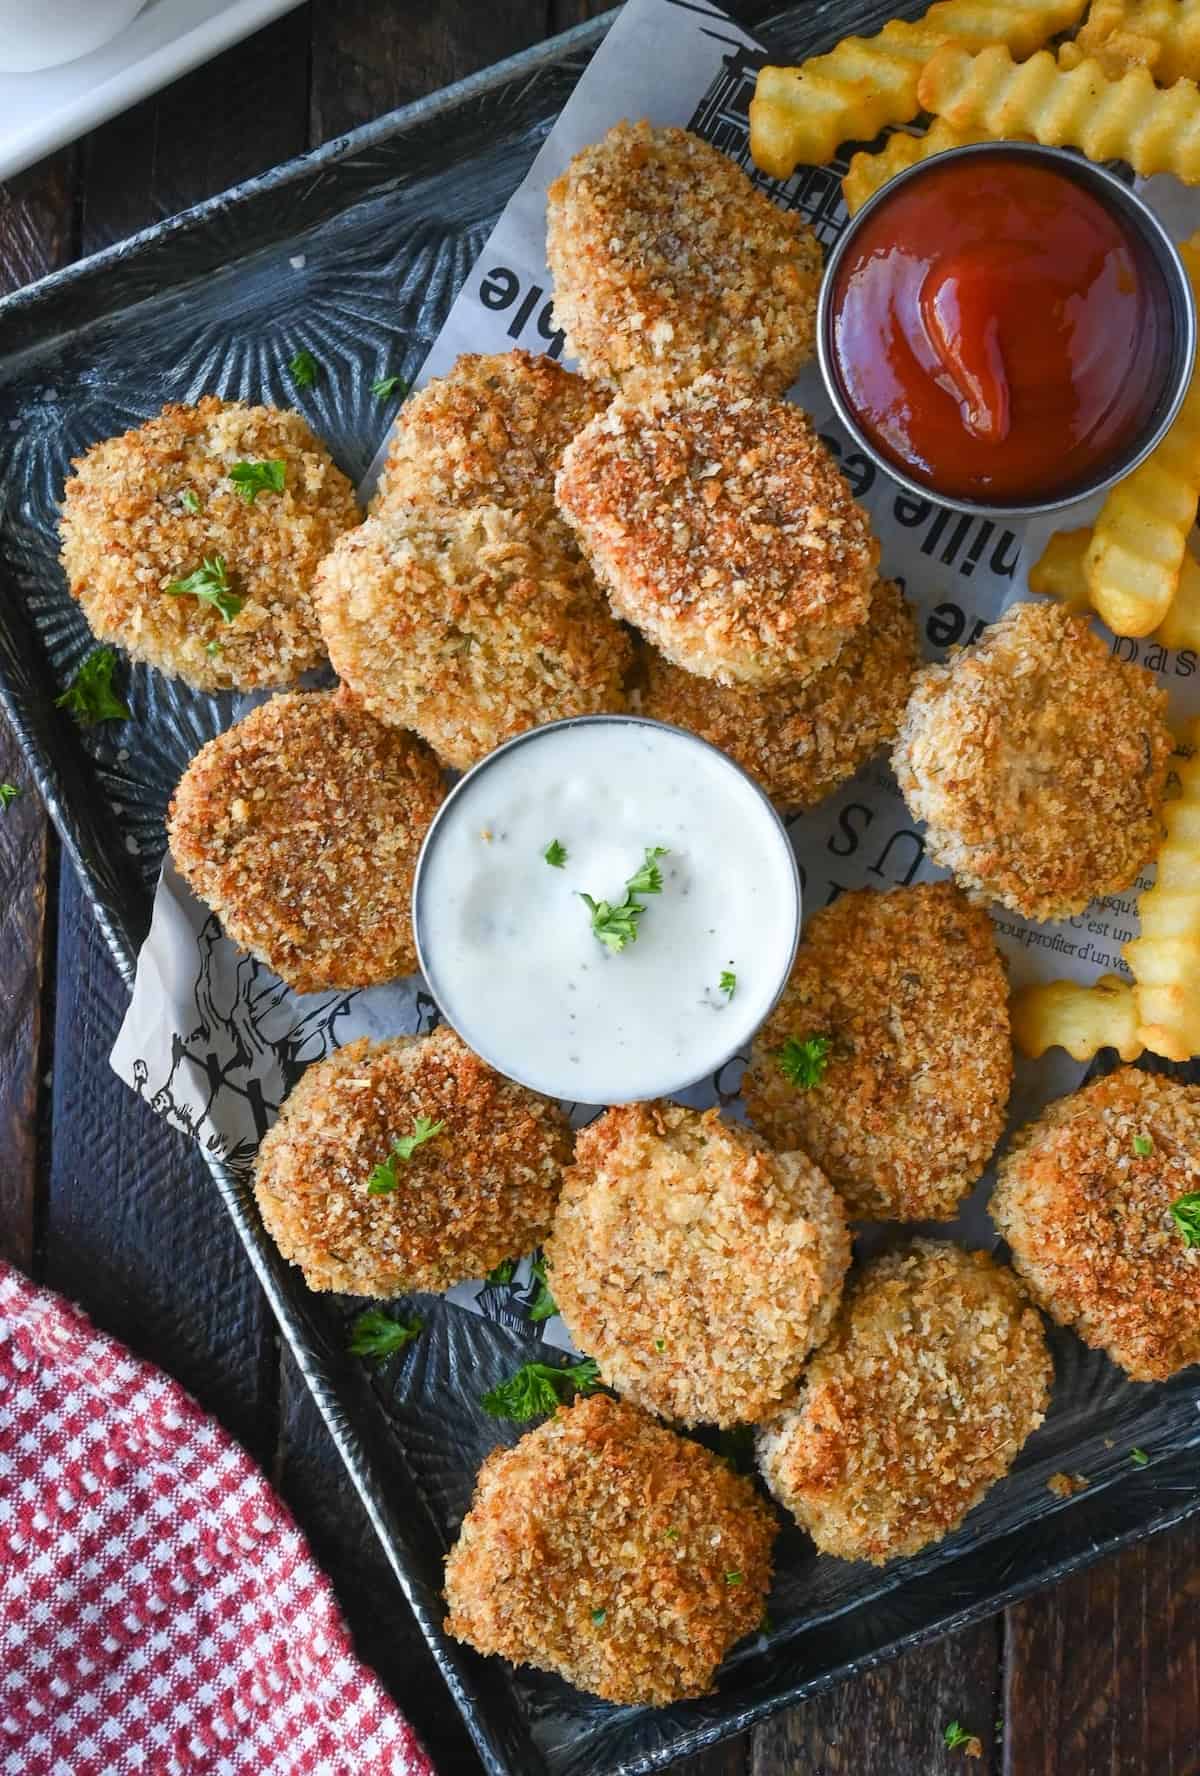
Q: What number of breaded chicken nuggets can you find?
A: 14